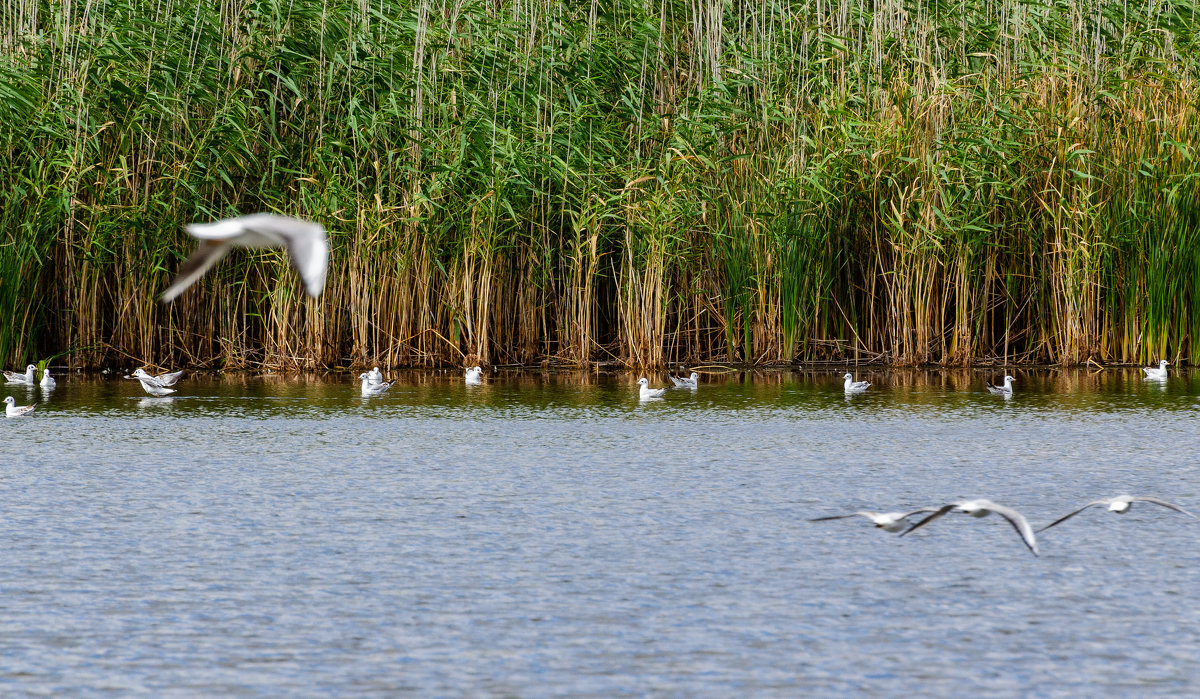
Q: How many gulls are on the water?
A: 12